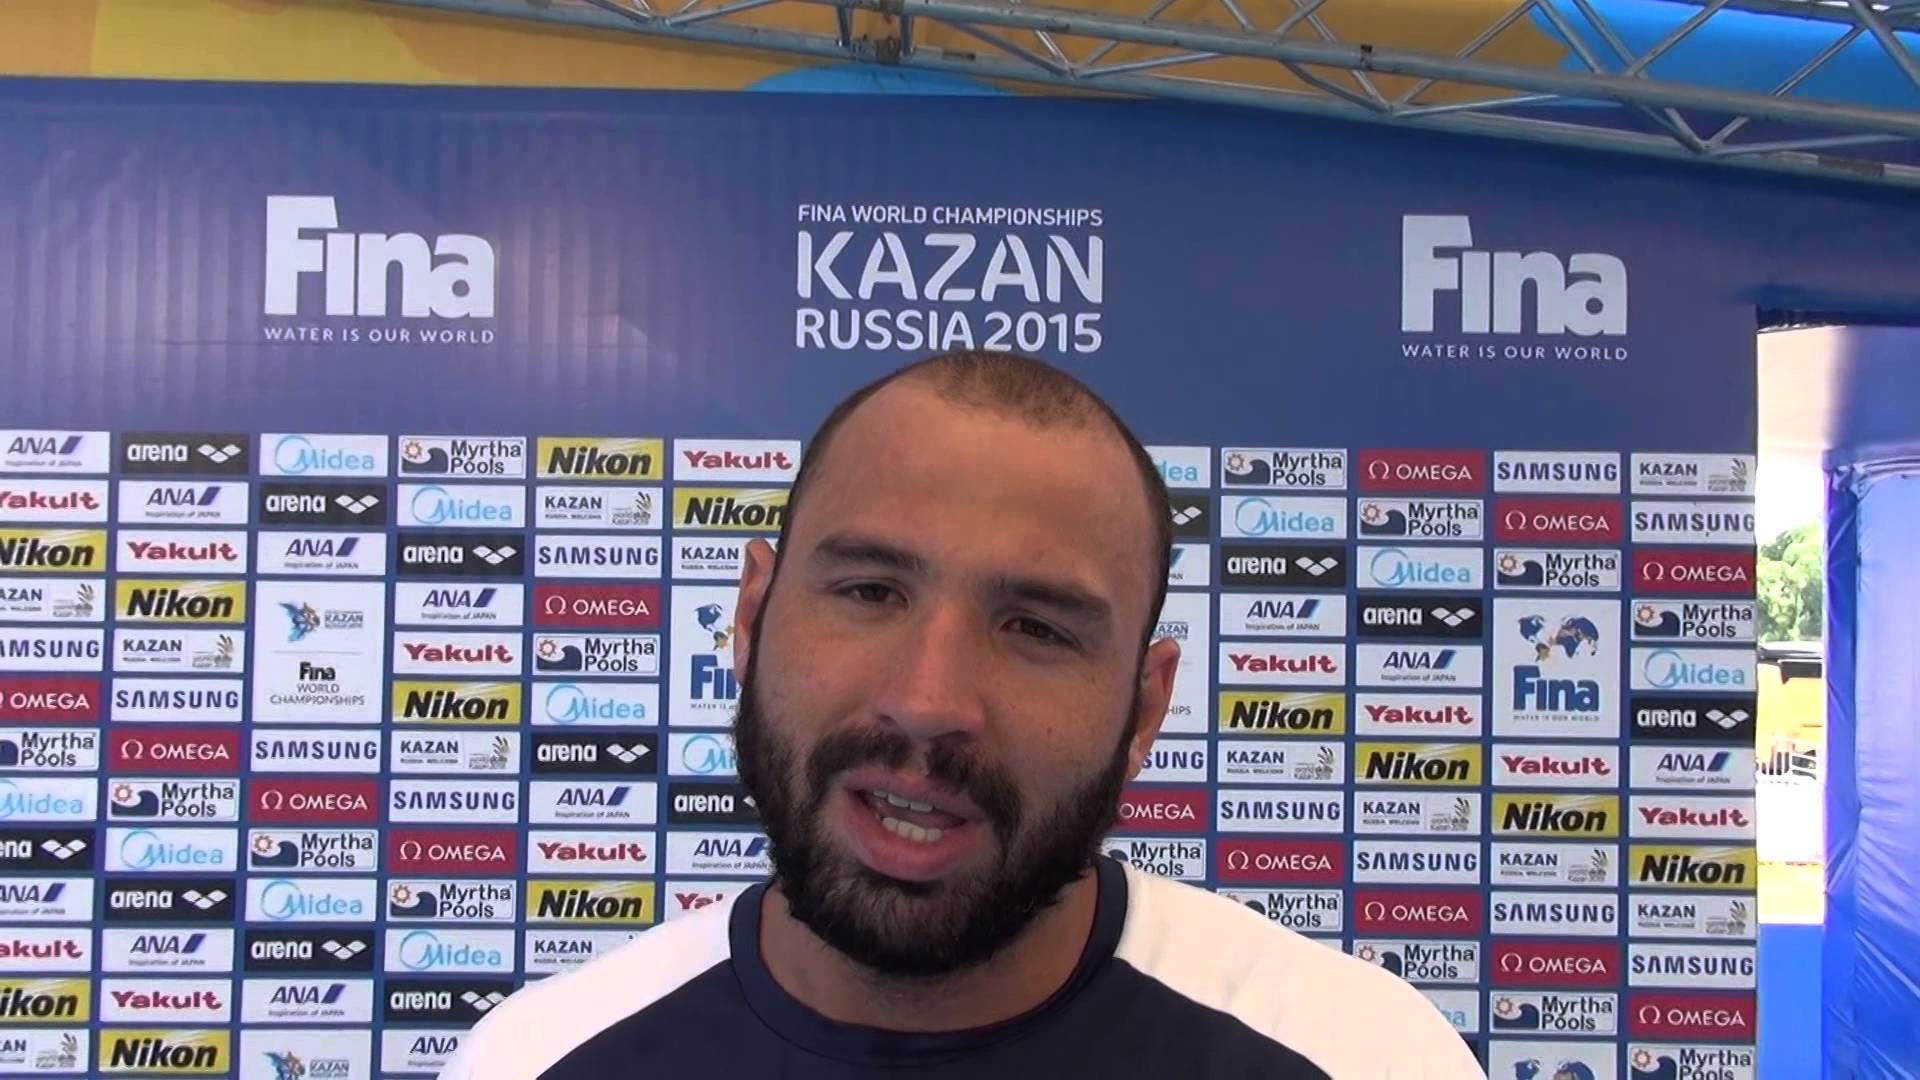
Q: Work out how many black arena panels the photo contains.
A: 13